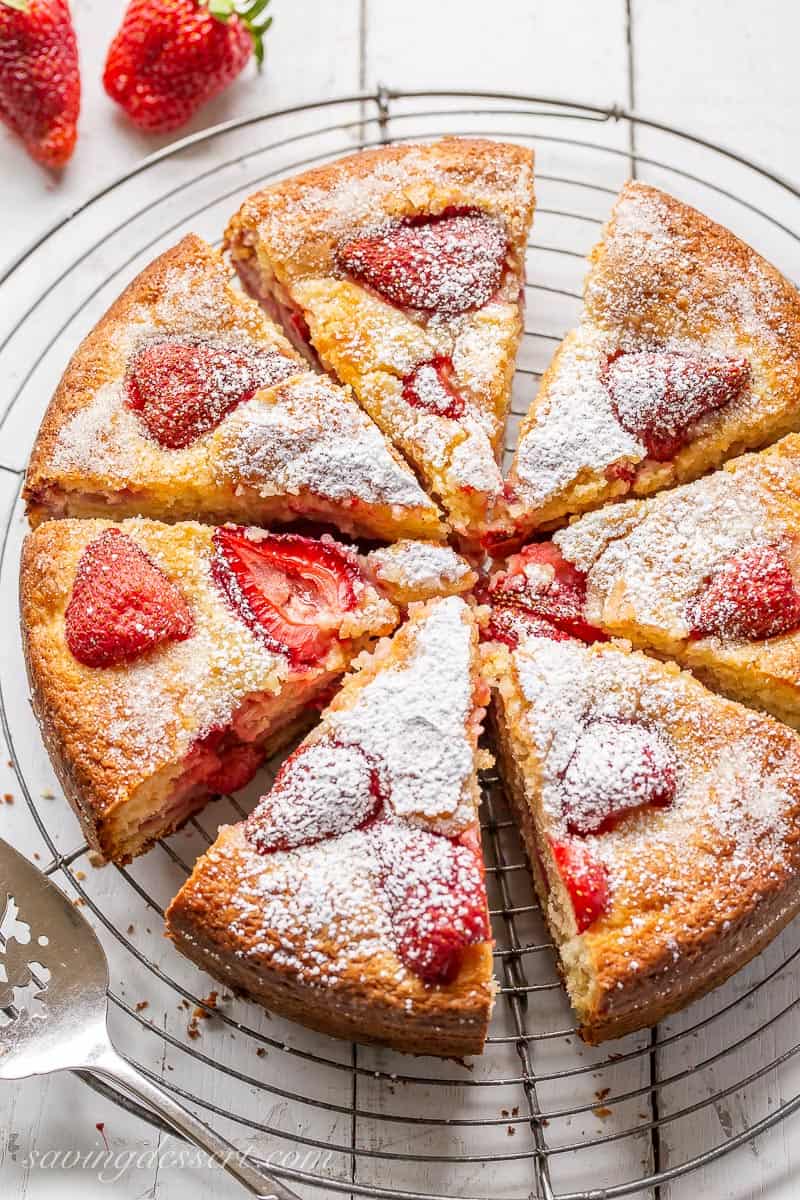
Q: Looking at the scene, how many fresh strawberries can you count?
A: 2